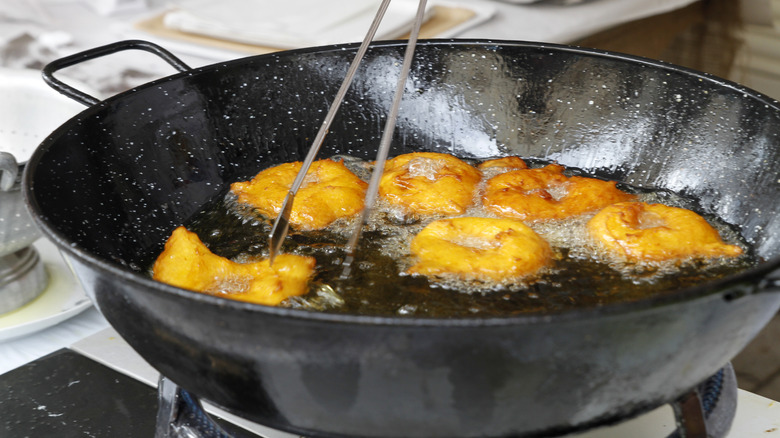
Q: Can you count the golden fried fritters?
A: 7